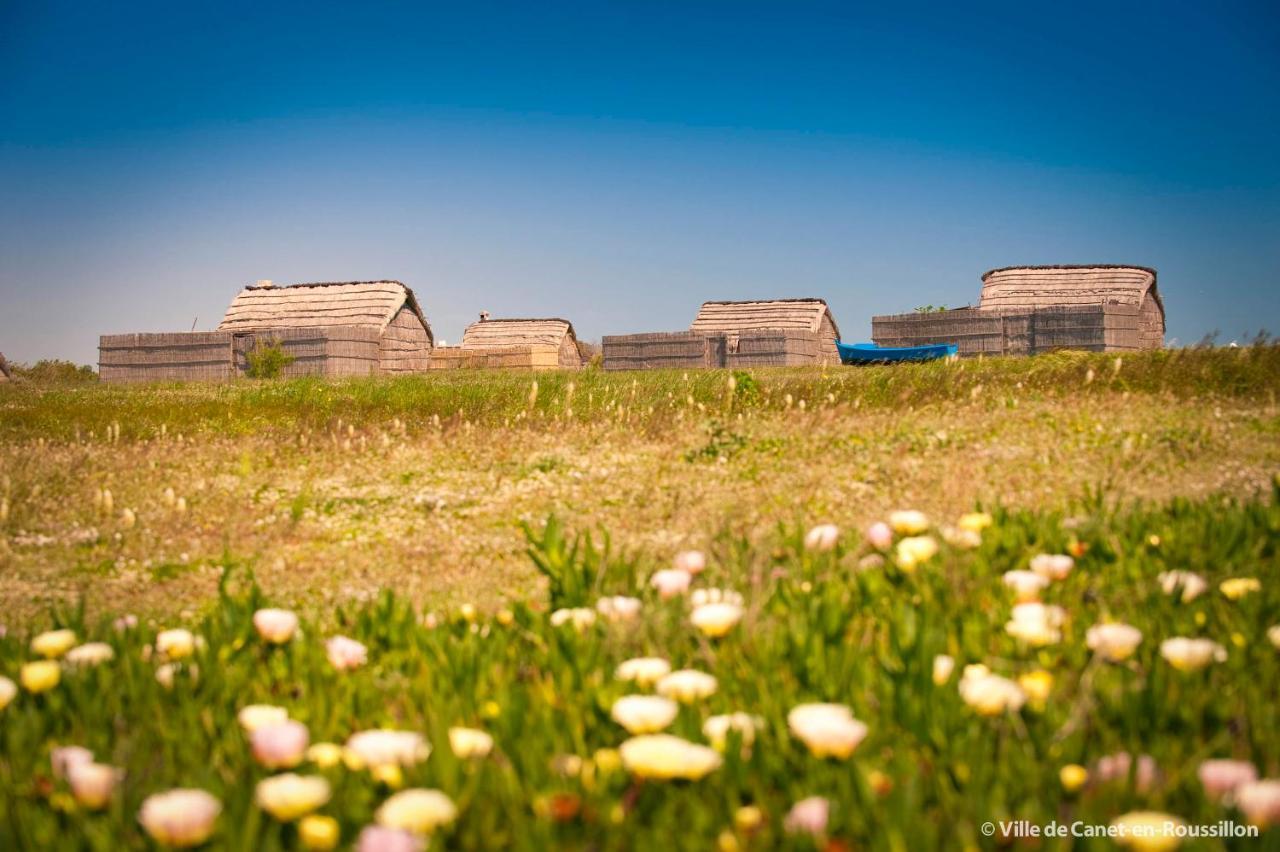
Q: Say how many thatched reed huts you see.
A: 4